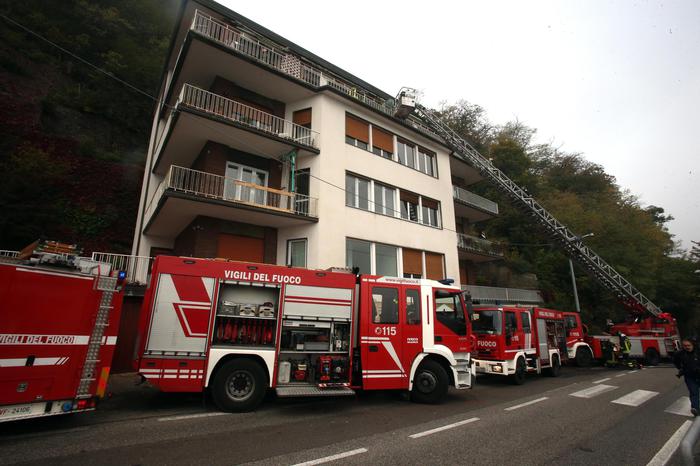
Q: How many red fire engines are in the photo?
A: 4